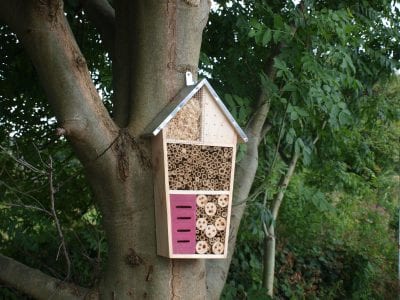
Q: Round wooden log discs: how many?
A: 8